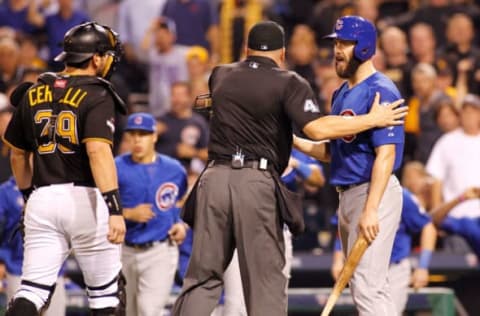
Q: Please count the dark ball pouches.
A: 2